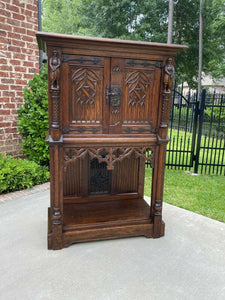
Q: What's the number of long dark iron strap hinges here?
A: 4